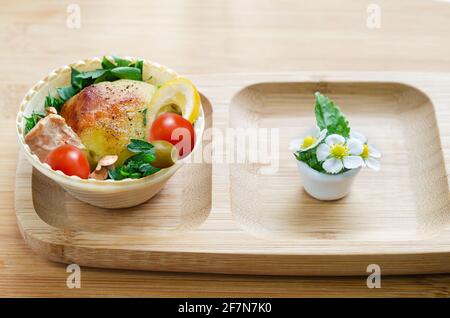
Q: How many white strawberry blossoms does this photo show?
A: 3